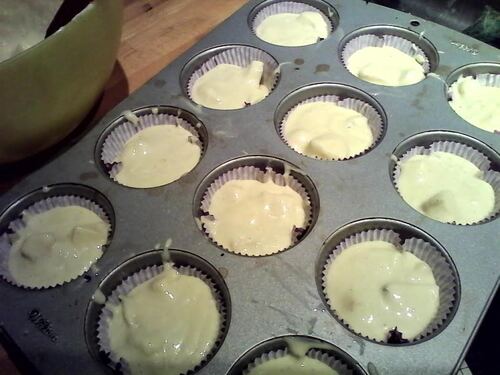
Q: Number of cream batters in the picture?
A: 12